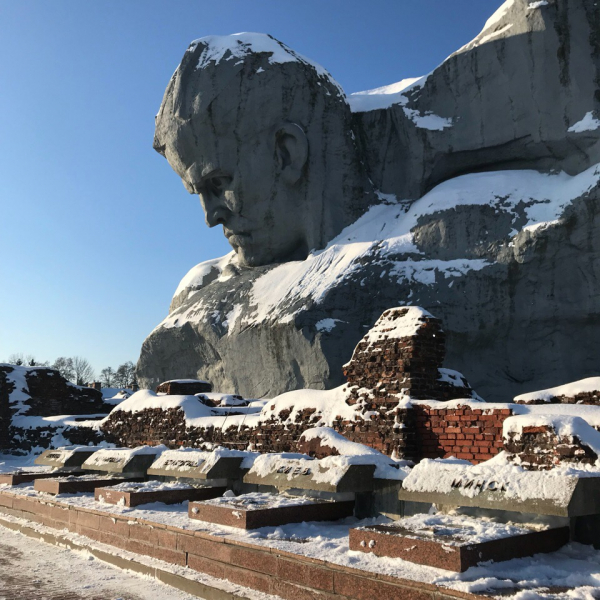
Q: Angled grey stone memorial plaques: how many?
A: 5